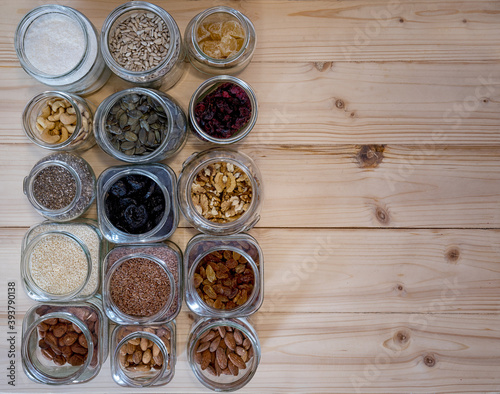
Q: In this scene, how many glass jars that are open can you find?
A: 15